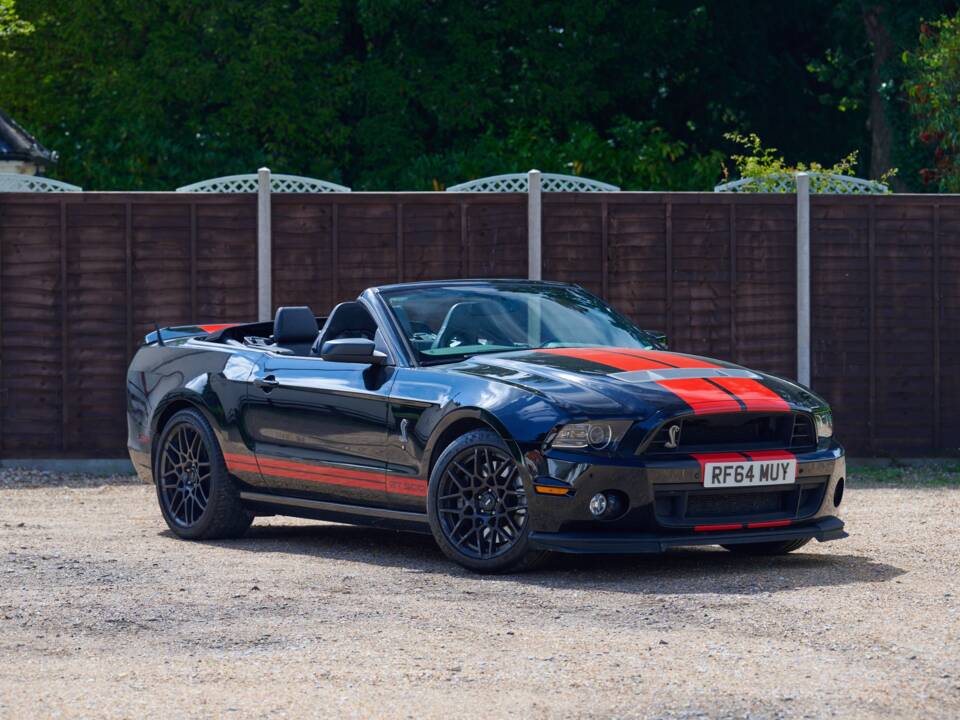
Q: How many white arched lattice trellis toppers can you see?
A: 4